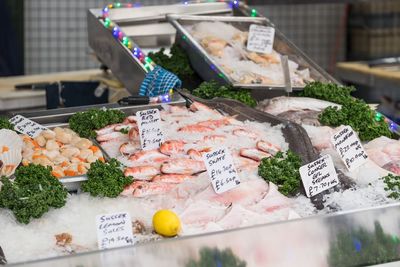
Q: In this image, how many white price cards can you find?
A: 7